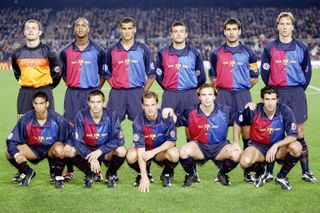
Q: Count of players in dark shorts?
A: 11